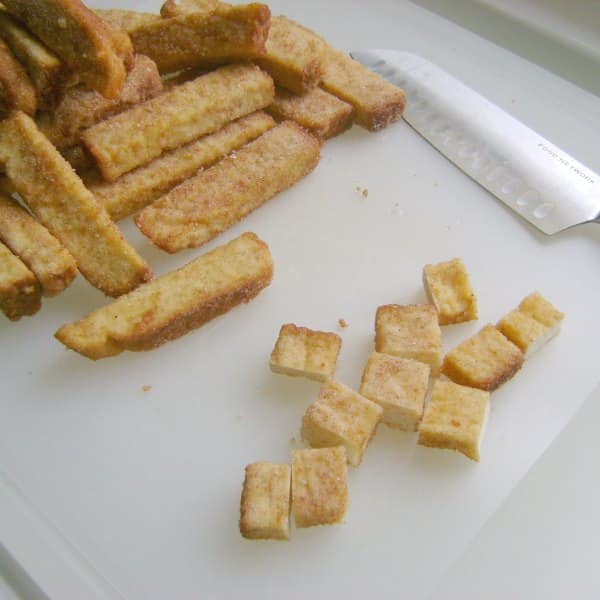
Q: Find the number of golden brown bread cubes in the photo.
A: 10